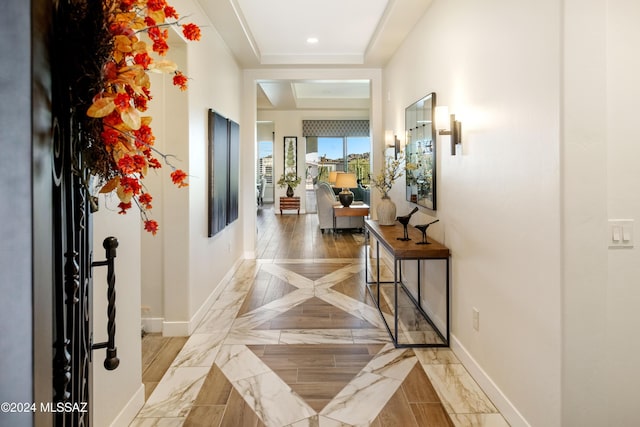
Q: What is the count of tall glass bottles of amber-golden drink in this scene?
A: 0